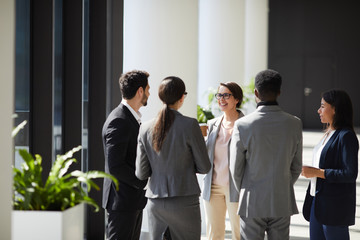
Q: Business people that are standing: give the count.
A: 5